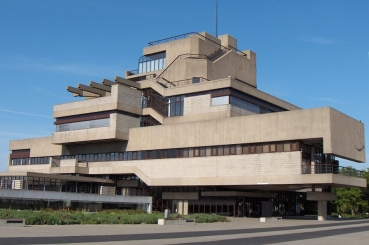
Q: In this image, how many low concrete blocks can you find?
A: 3